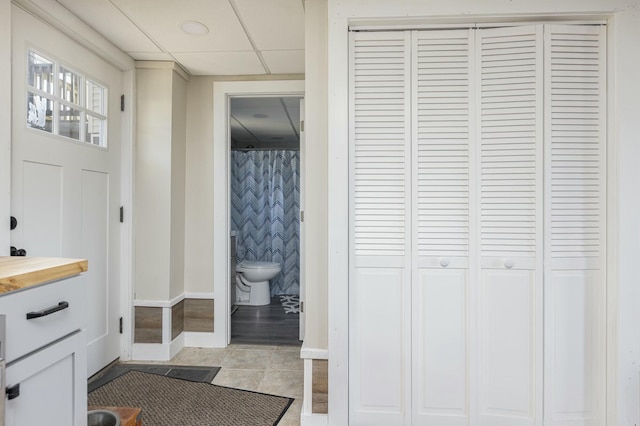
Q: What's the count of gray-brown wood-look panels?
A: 4